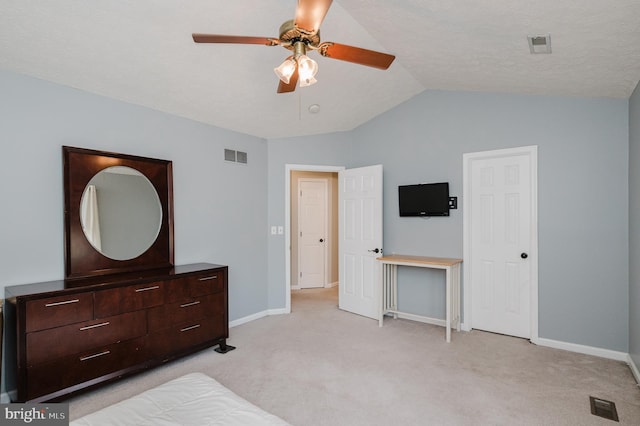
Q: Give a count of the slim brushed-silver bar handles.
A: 7